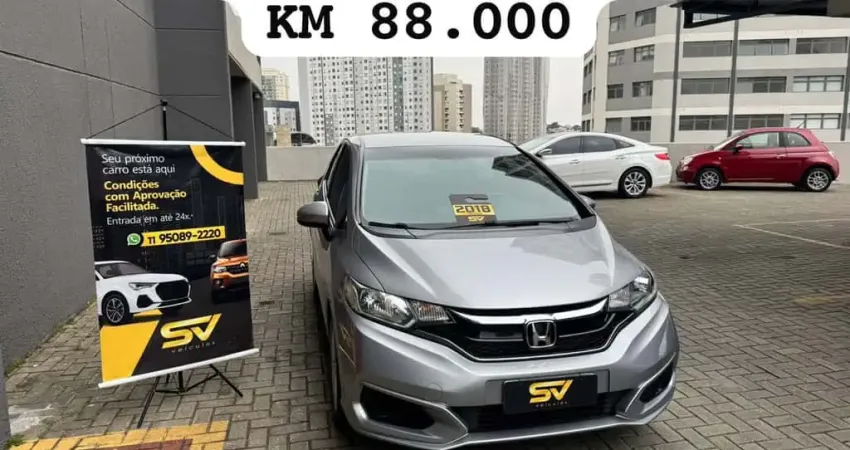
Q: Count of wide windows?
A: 9